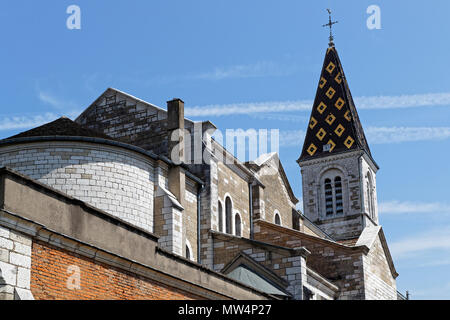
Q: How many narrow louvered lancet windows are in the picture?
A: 2